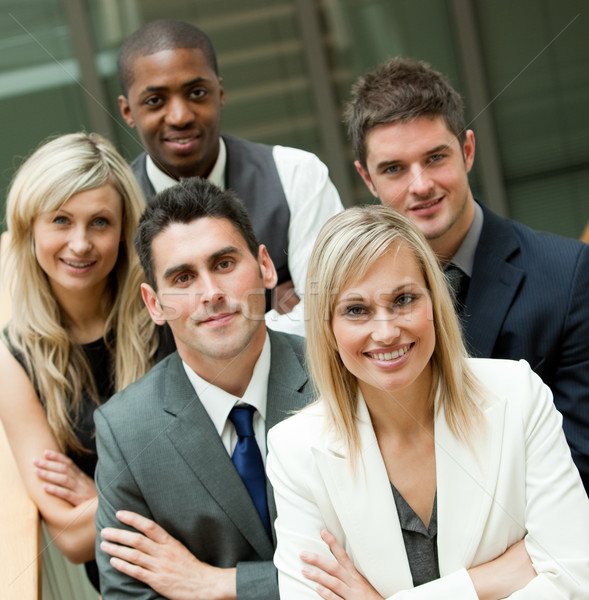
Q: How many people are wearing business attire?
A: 5